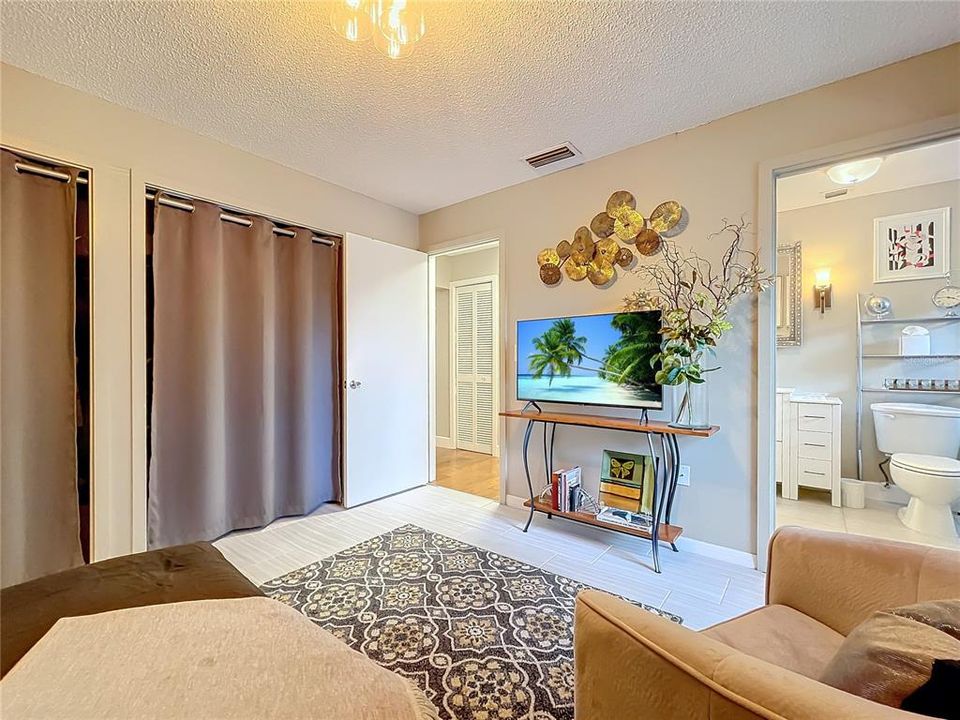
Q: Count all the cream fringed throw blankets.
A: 1